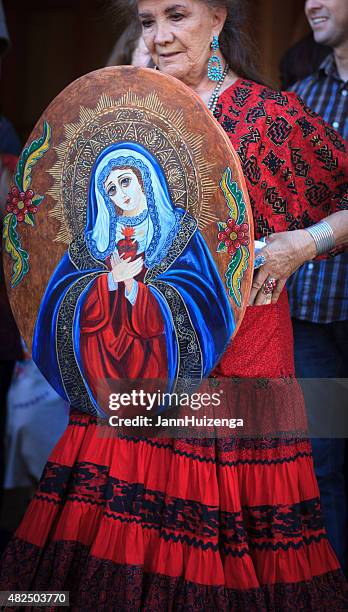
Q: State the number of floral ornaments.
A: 2